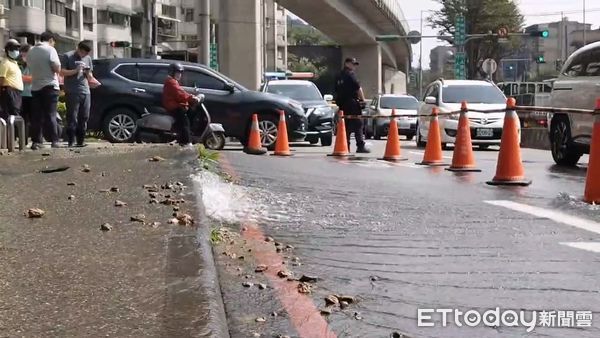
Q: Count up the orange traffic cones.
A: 8